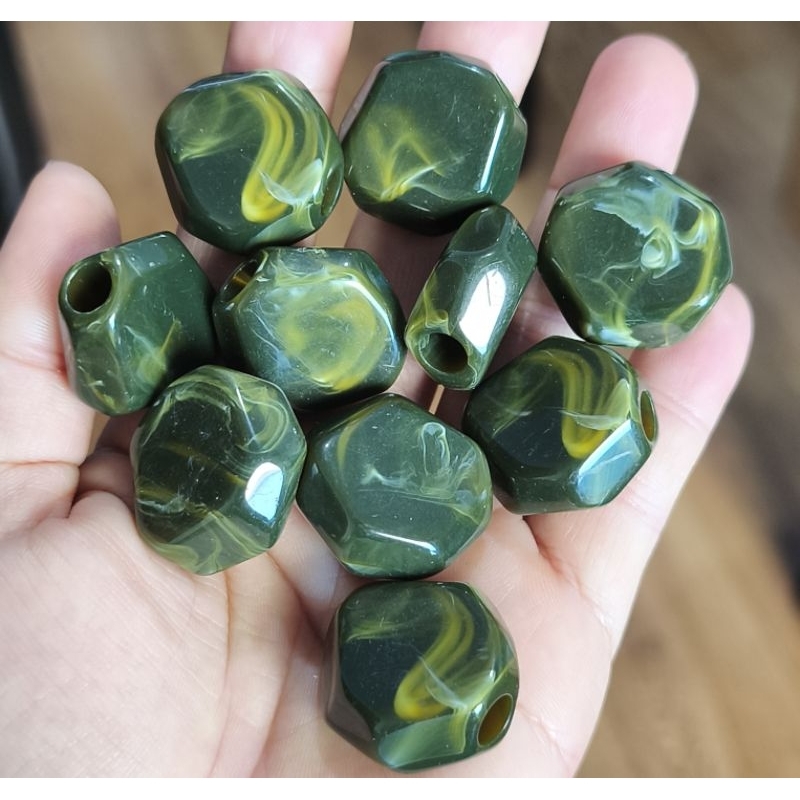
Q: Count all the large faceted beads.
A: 10